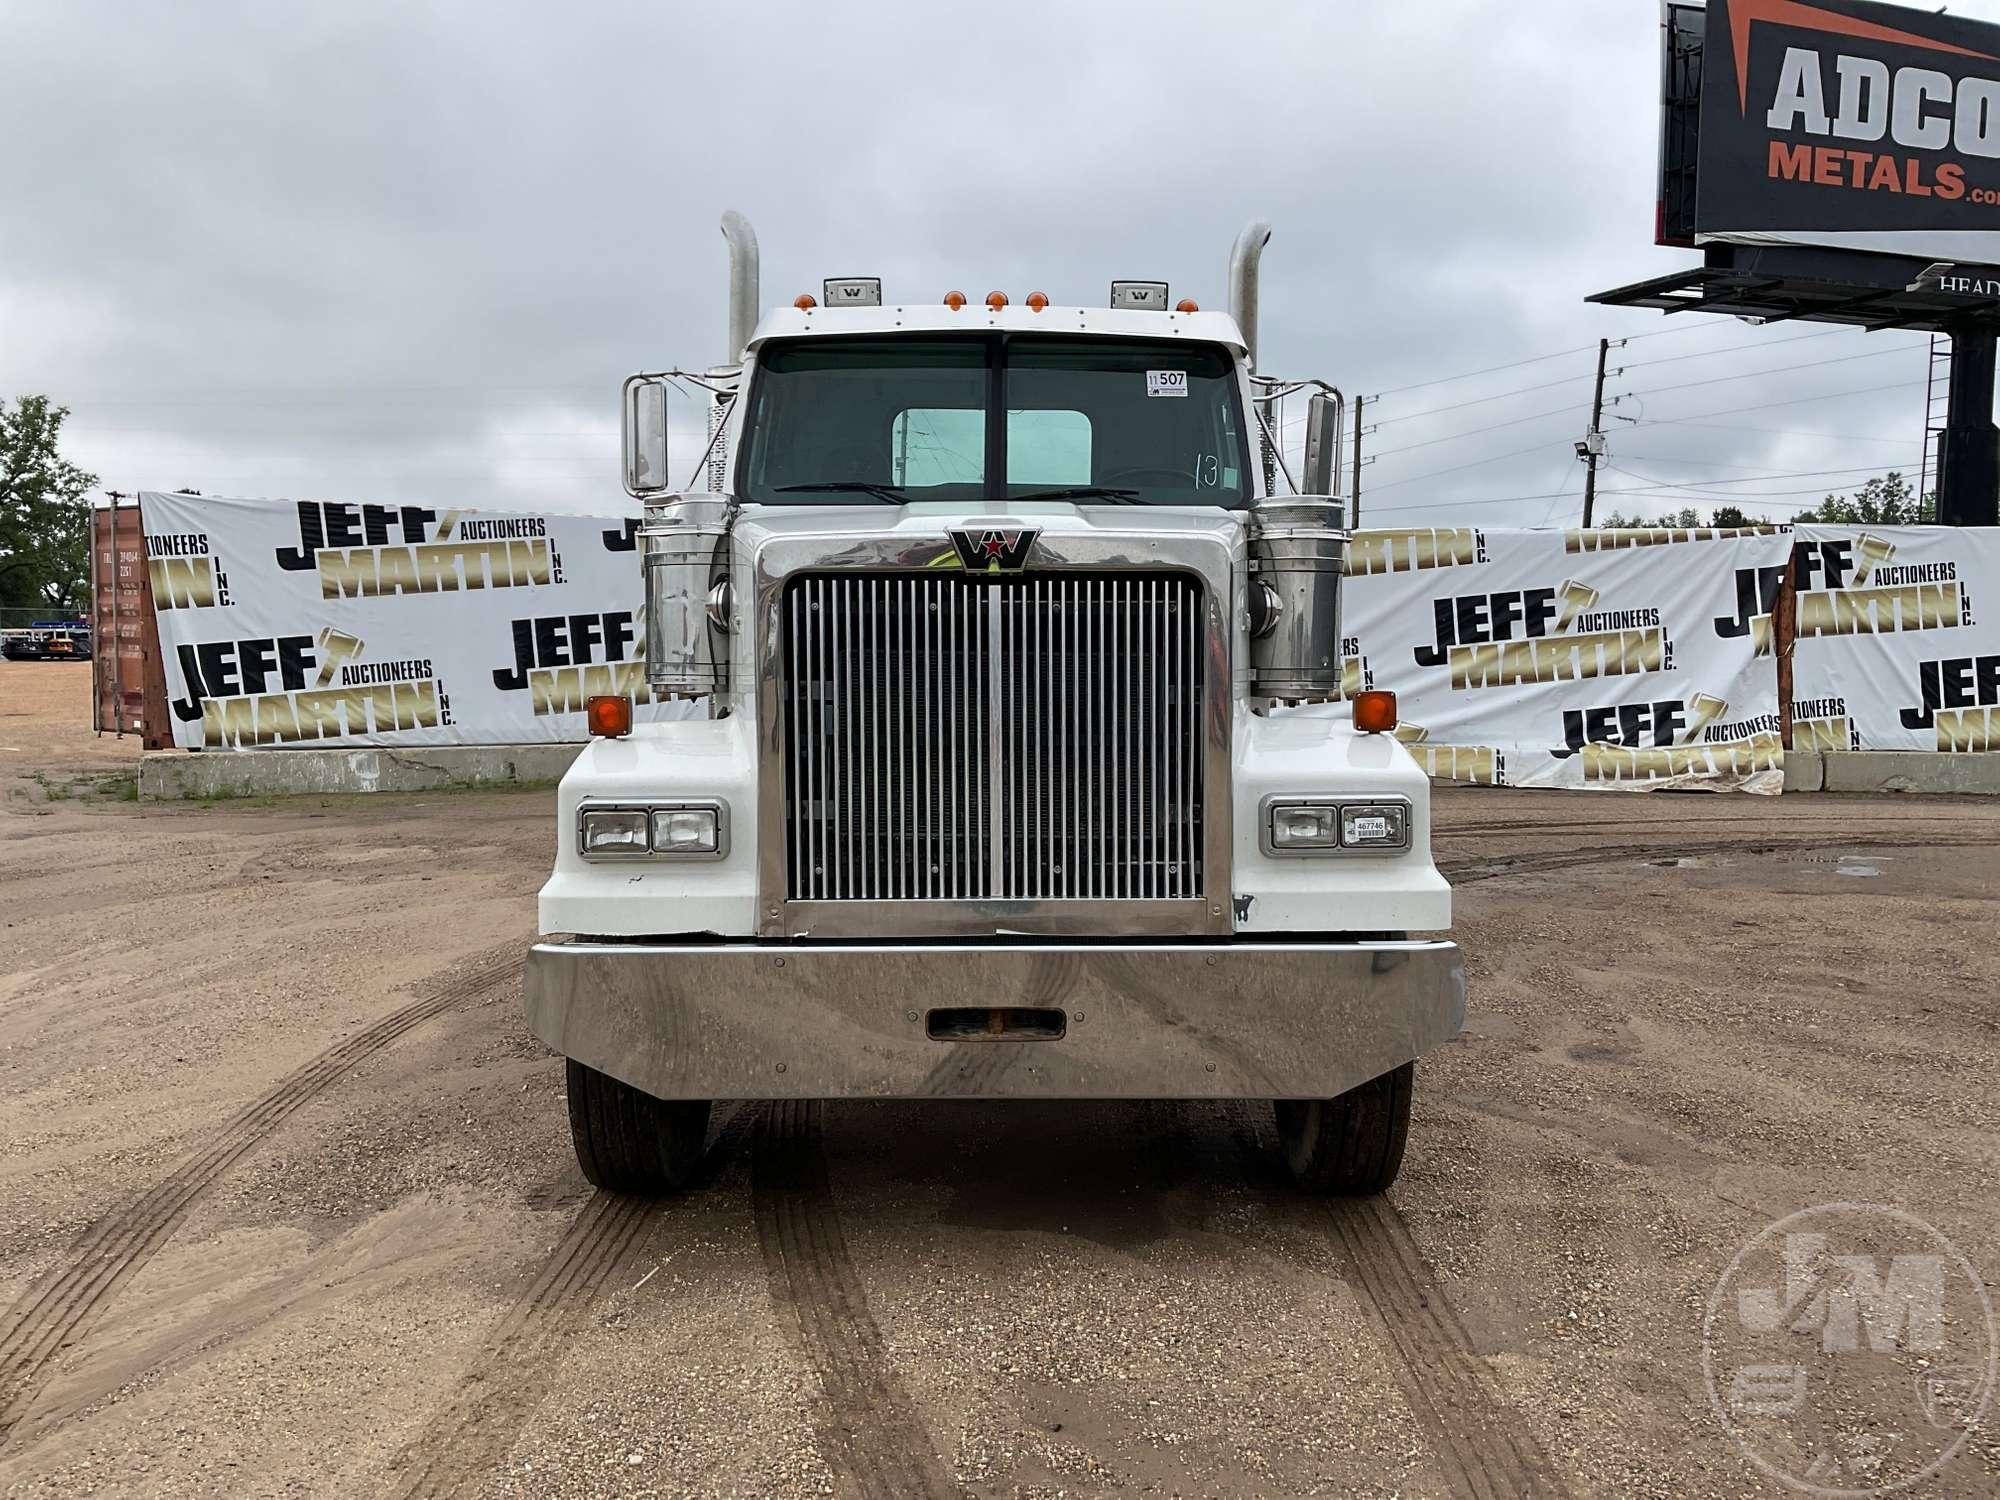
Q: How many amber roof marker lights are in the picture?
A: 5